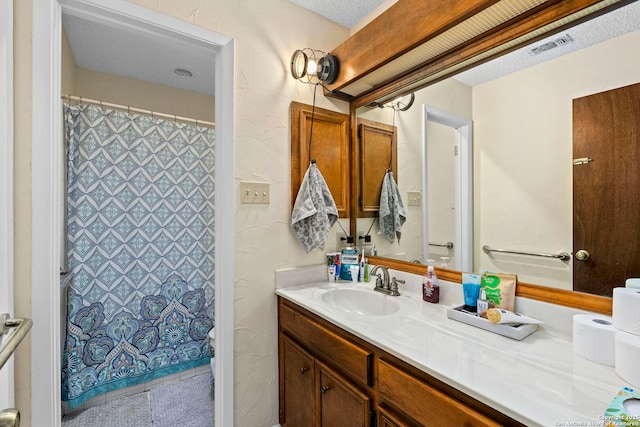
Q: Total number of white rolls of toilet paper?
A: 3